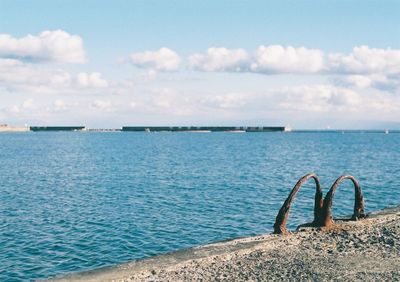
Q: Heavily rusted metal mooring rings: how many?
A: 2